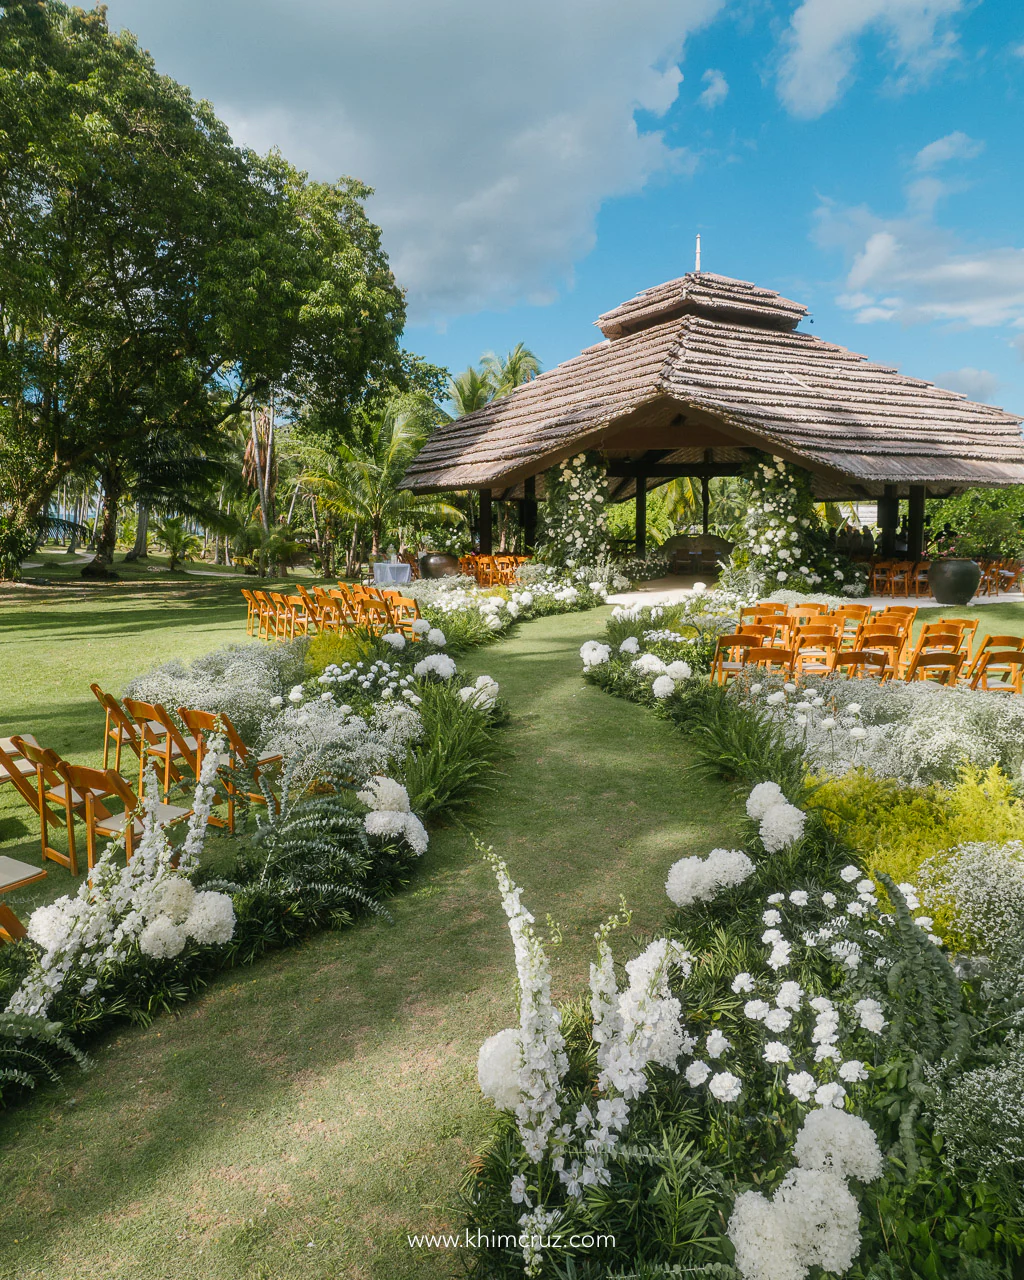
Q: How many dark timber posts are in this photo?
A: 6